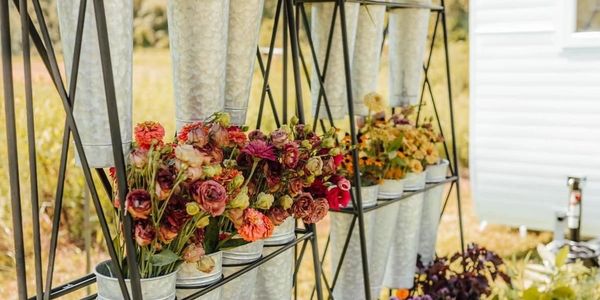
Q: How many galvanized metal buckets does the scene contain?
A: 14